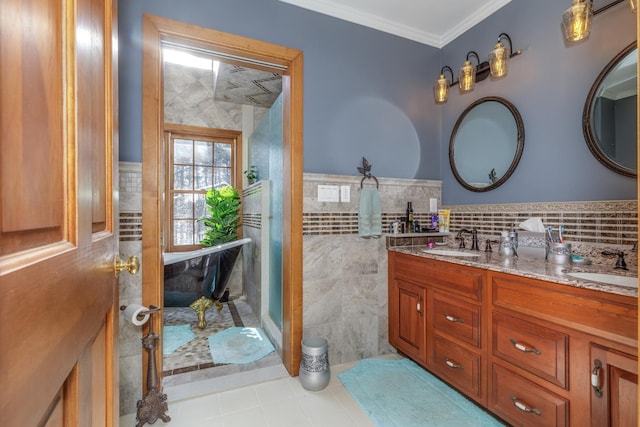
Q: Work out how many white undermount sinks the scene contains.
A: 2